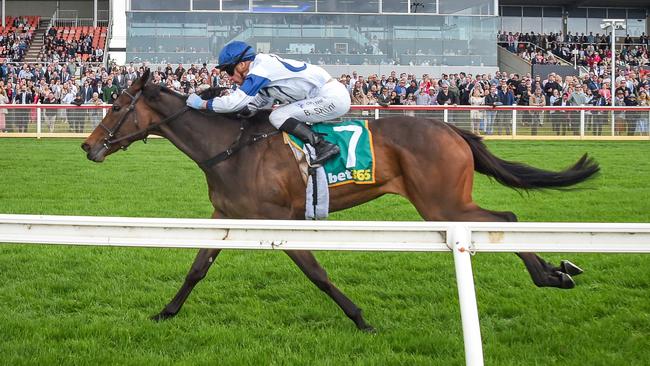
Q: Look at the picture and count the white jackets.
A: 1